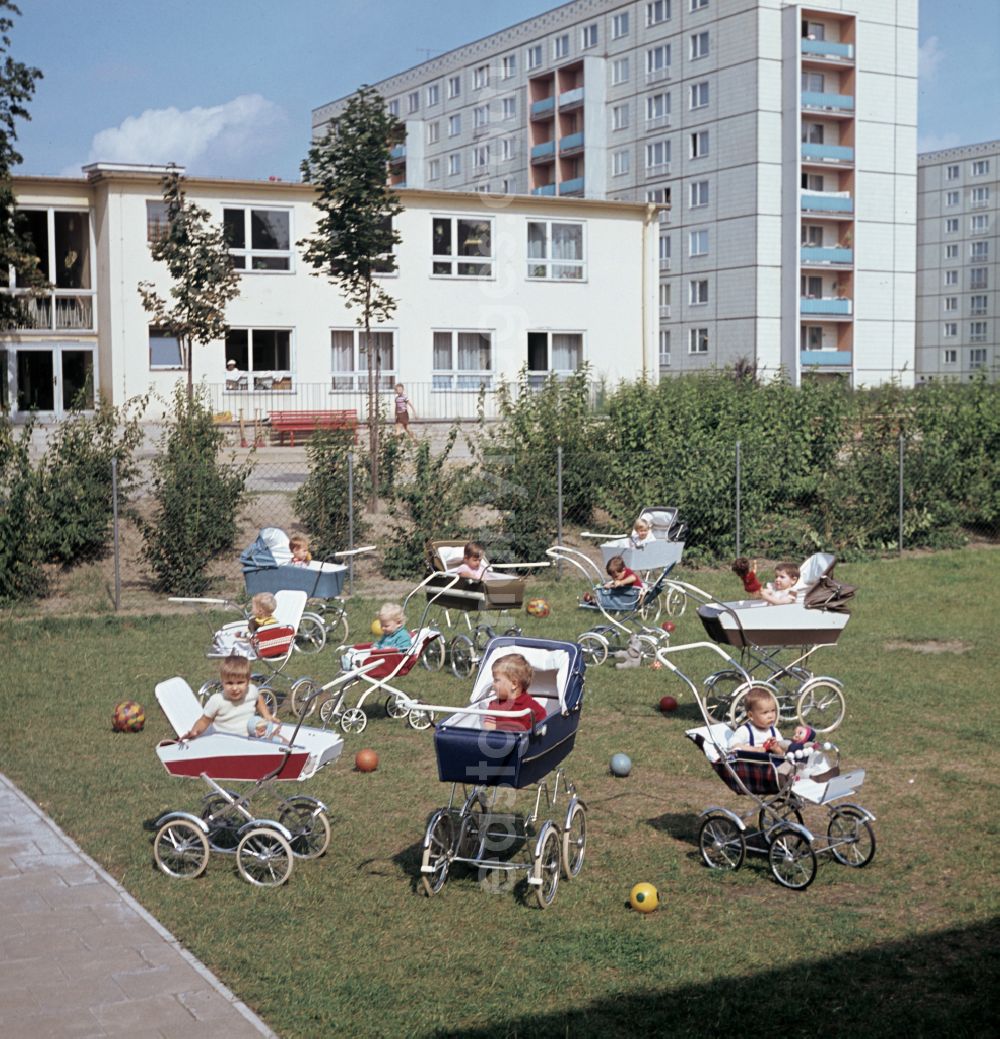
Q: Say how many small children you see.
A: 10